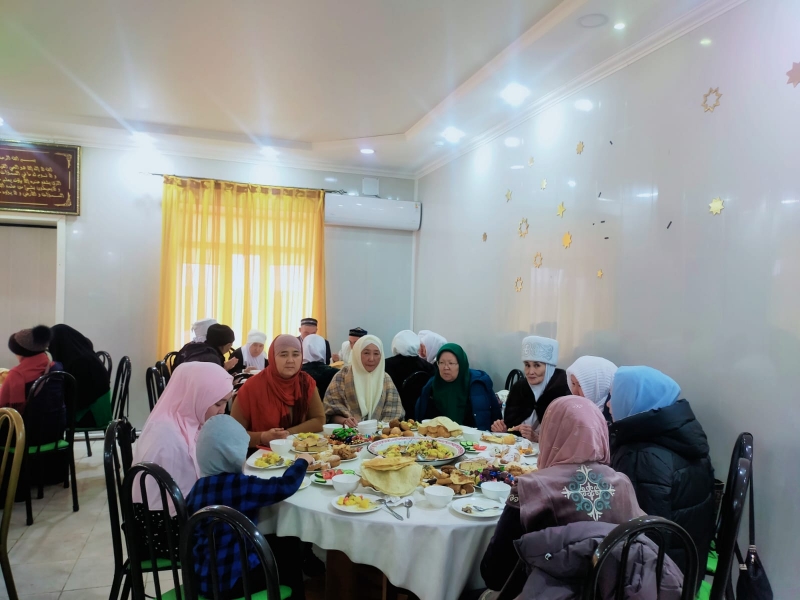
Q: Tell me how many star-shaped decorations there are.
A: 14